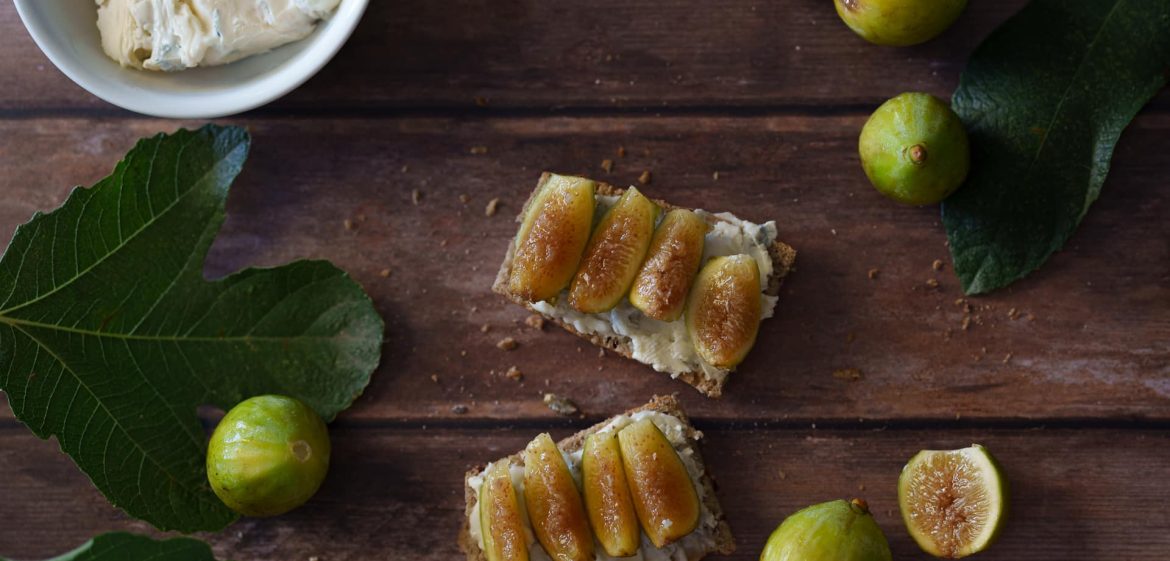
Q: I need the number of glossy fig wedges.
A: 8